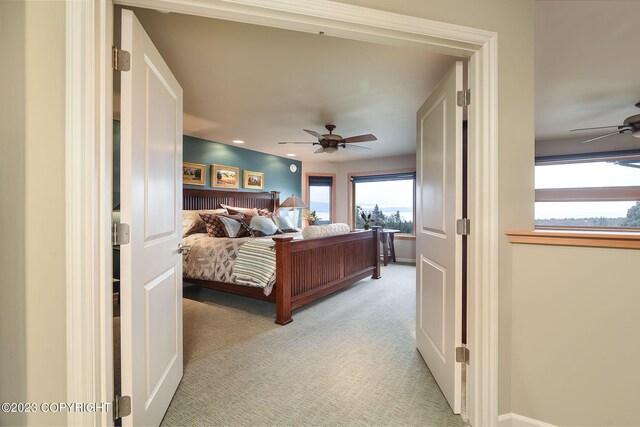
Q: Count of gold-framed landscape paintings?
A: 3